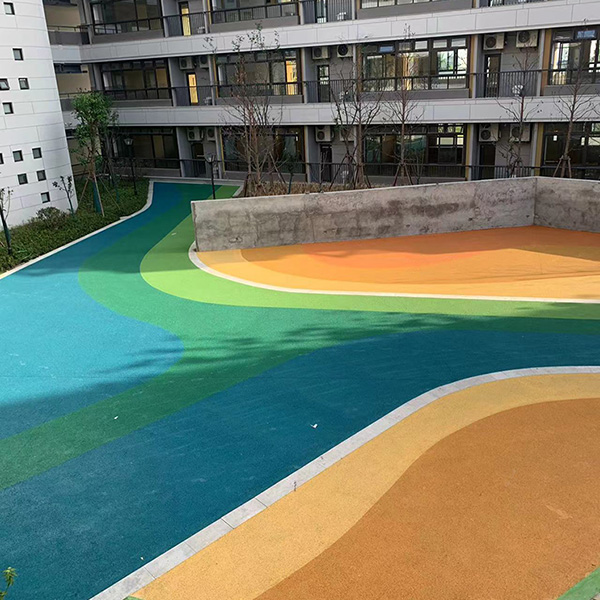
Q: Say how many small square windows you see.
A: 11